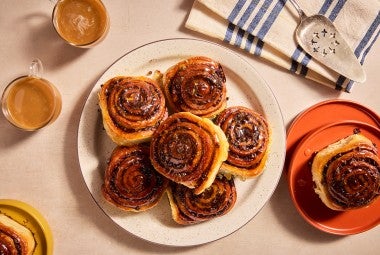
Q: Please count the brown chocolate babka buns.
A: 8